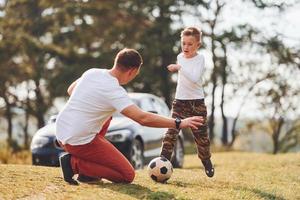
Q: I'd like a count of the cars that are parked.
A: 1